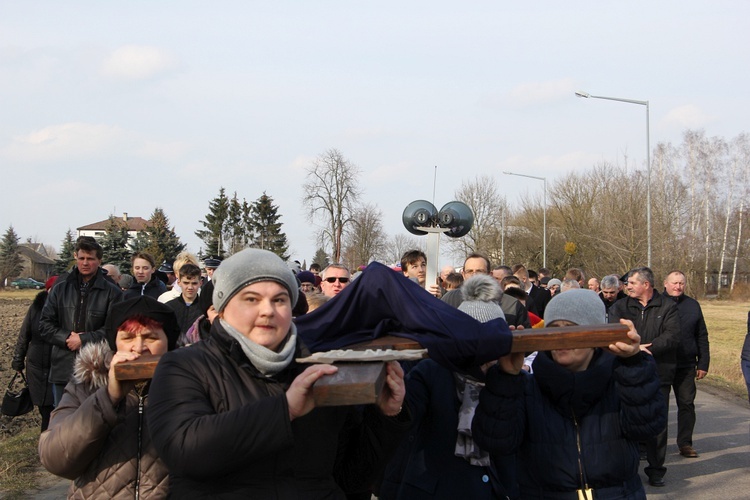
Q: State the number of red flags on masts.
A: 0